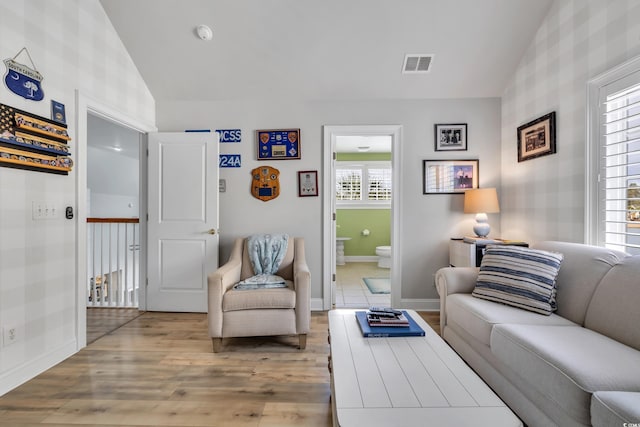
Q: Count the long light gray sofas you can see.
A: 1